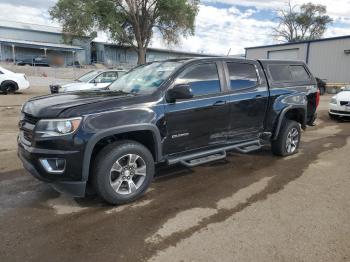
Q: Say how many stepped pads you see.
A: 2